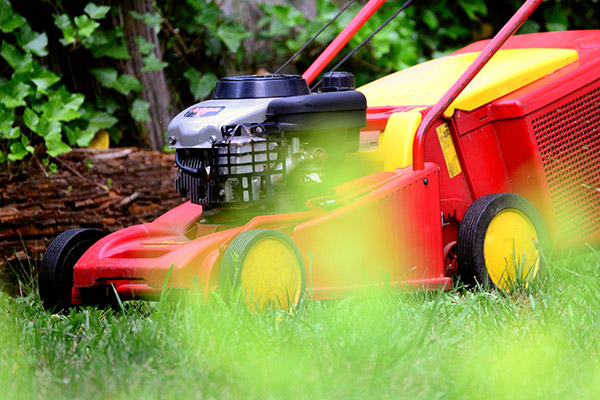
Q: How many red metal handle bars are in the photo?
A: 2